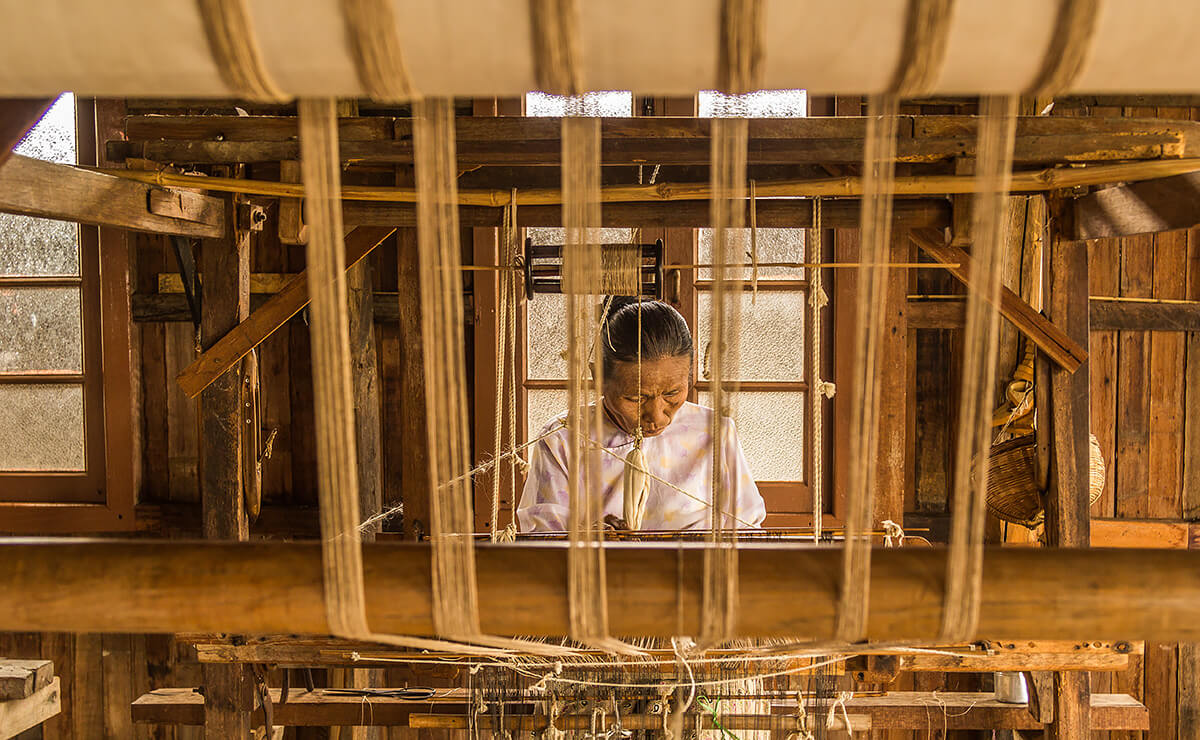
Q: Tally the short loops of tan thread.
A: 6